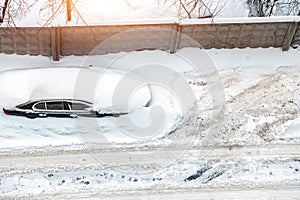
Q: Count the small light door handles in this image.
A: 2